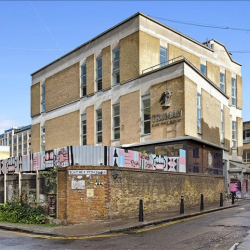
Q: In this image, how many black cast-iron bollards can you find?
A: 5